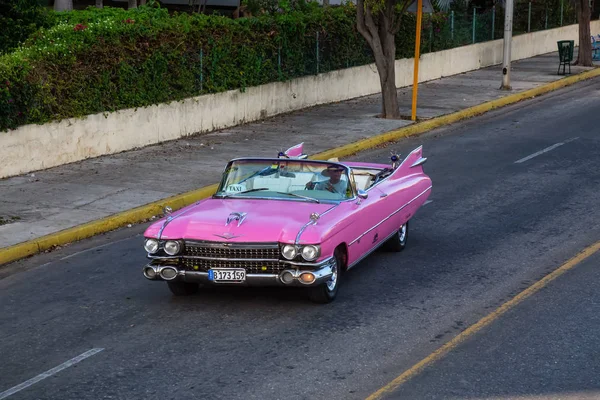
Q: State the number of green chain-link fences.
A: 1